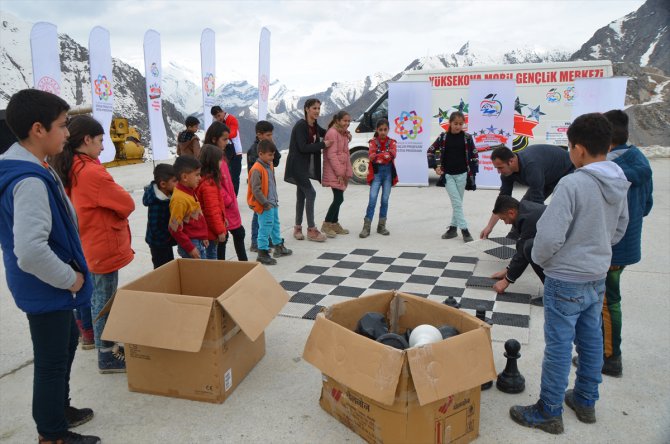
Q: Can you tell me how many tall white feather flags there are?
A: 5